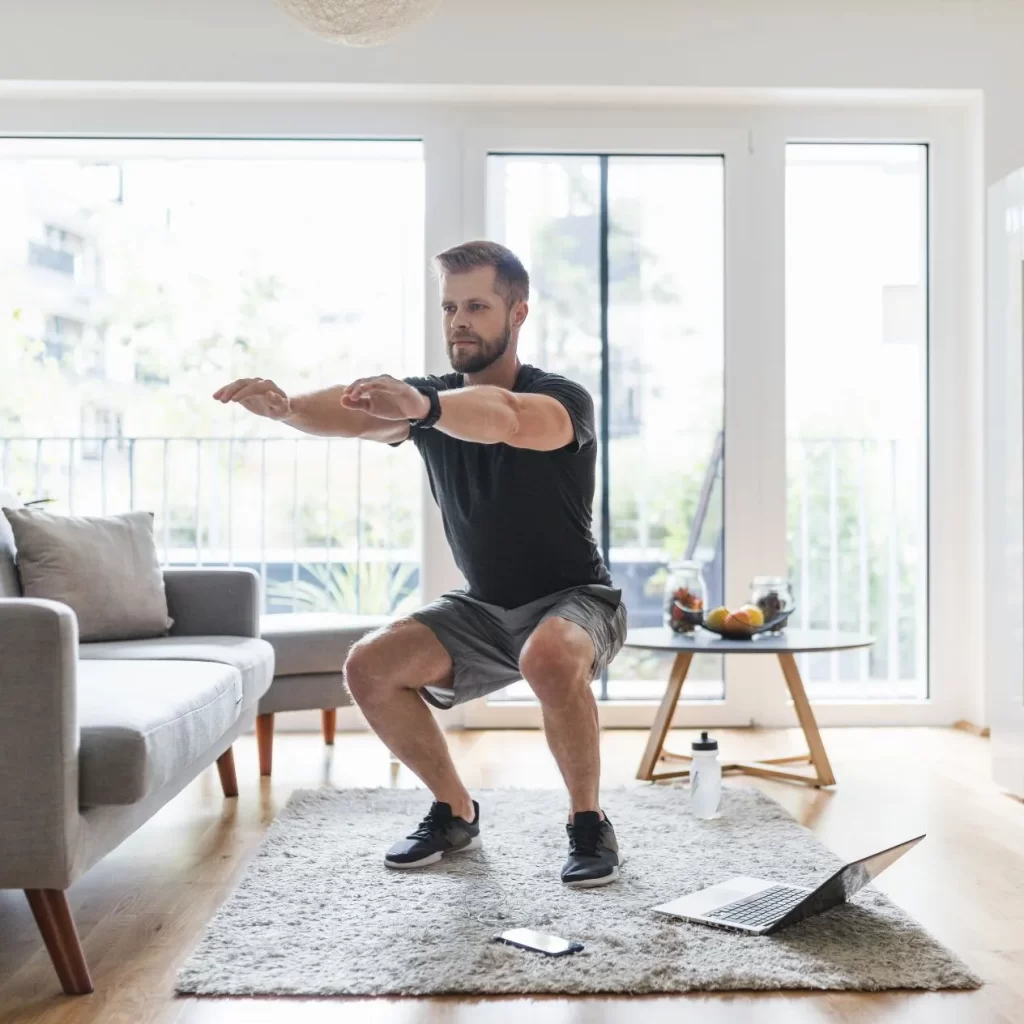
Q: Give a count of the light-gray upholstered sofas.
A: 1